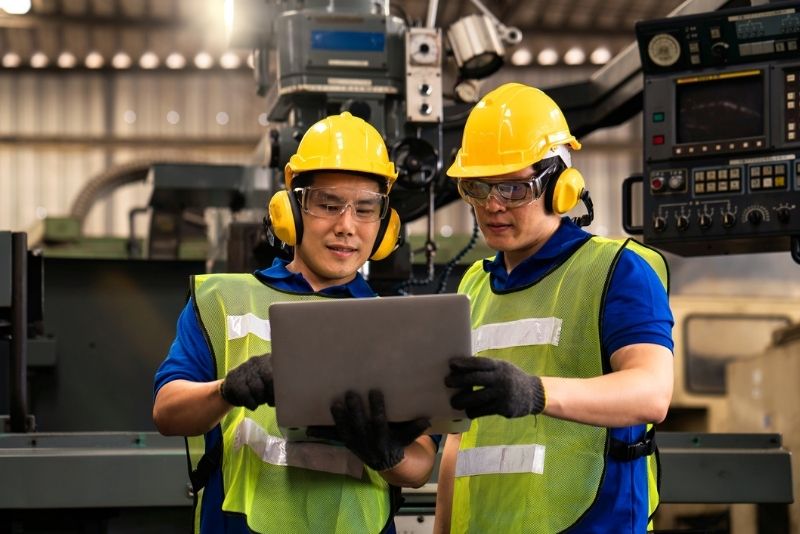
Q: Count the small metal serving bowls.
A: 0